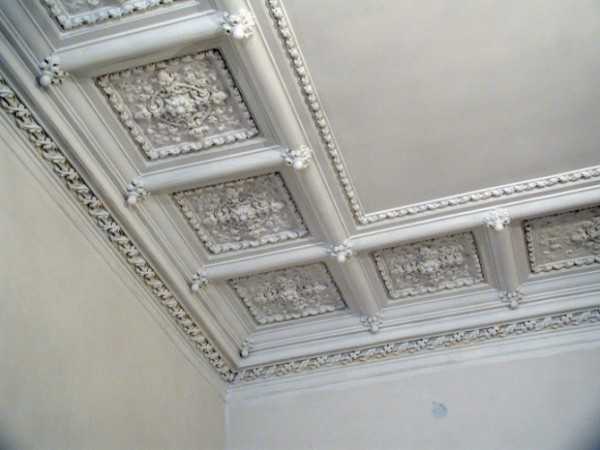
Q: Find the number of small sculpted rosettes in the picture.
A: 10